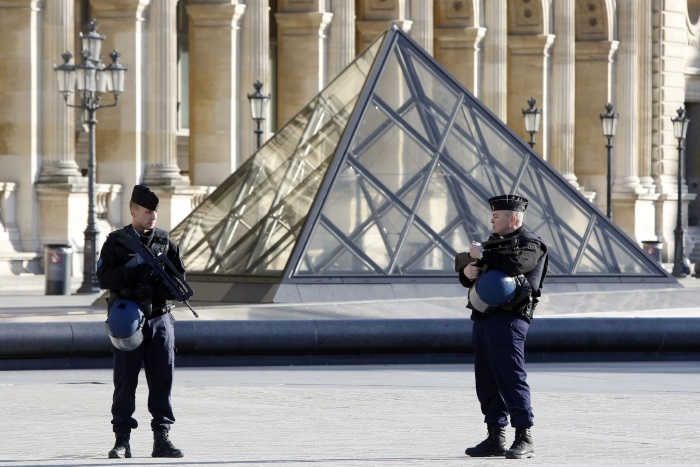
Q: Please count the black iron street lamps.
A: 5